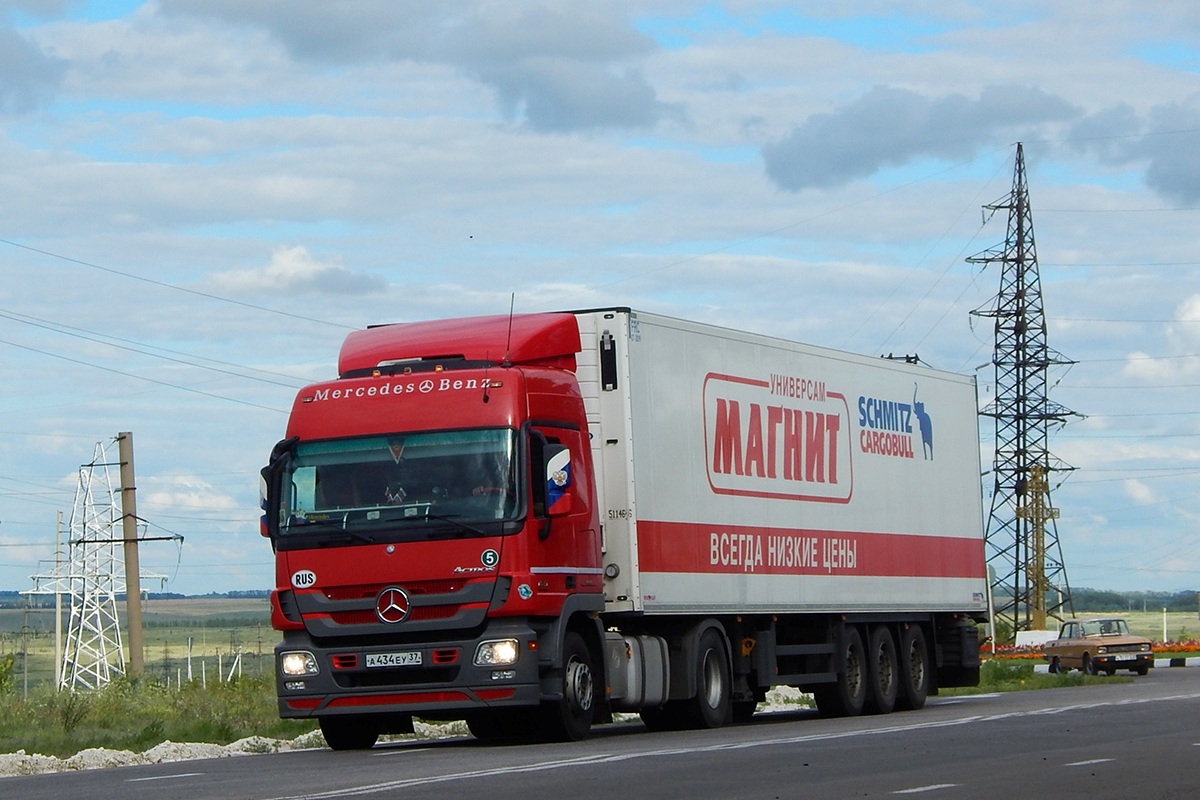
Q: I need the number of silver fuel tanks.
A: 1